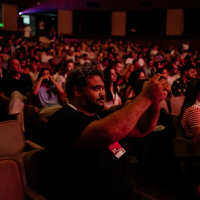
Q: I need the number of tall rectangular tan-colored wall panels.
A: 4